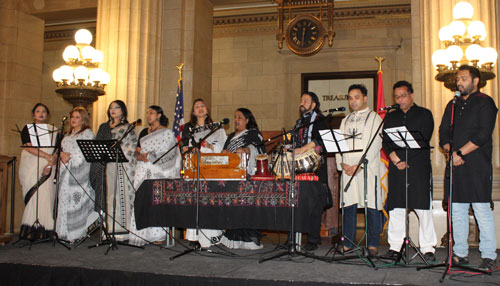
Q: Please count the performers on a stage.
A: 10